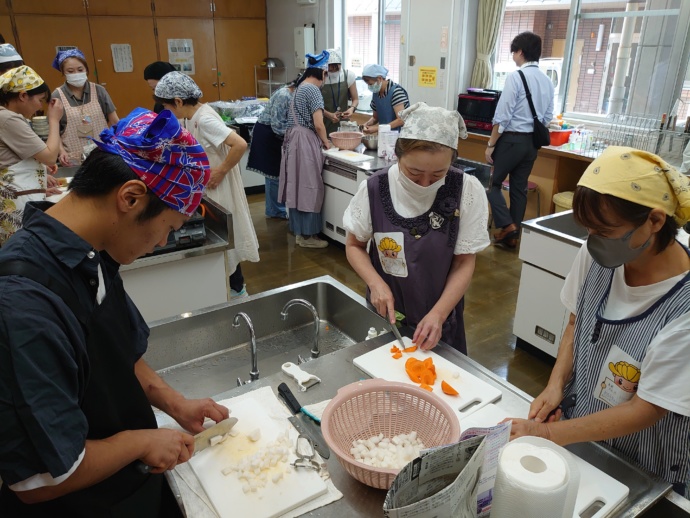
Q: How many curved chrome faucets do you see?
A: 2